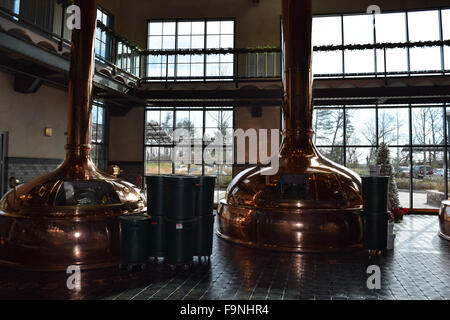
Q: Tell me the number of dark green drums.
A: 9